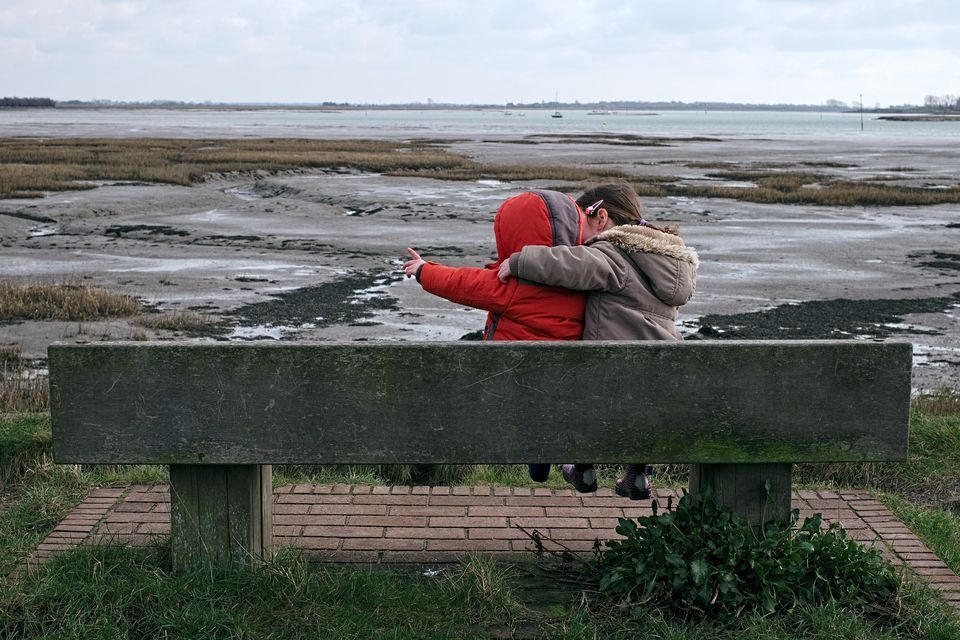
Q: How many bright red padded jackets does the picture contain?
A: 1